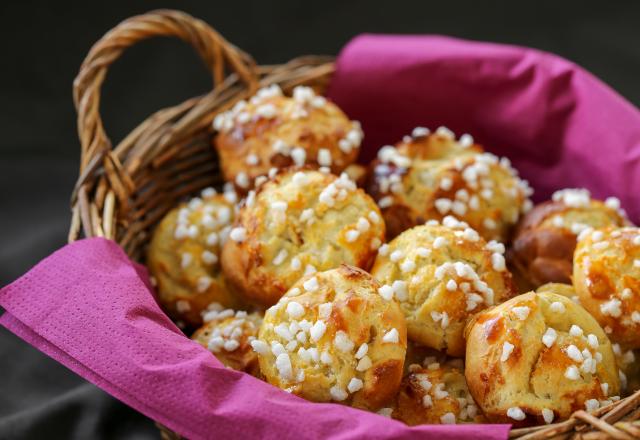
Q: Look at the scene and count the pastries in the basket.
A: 12